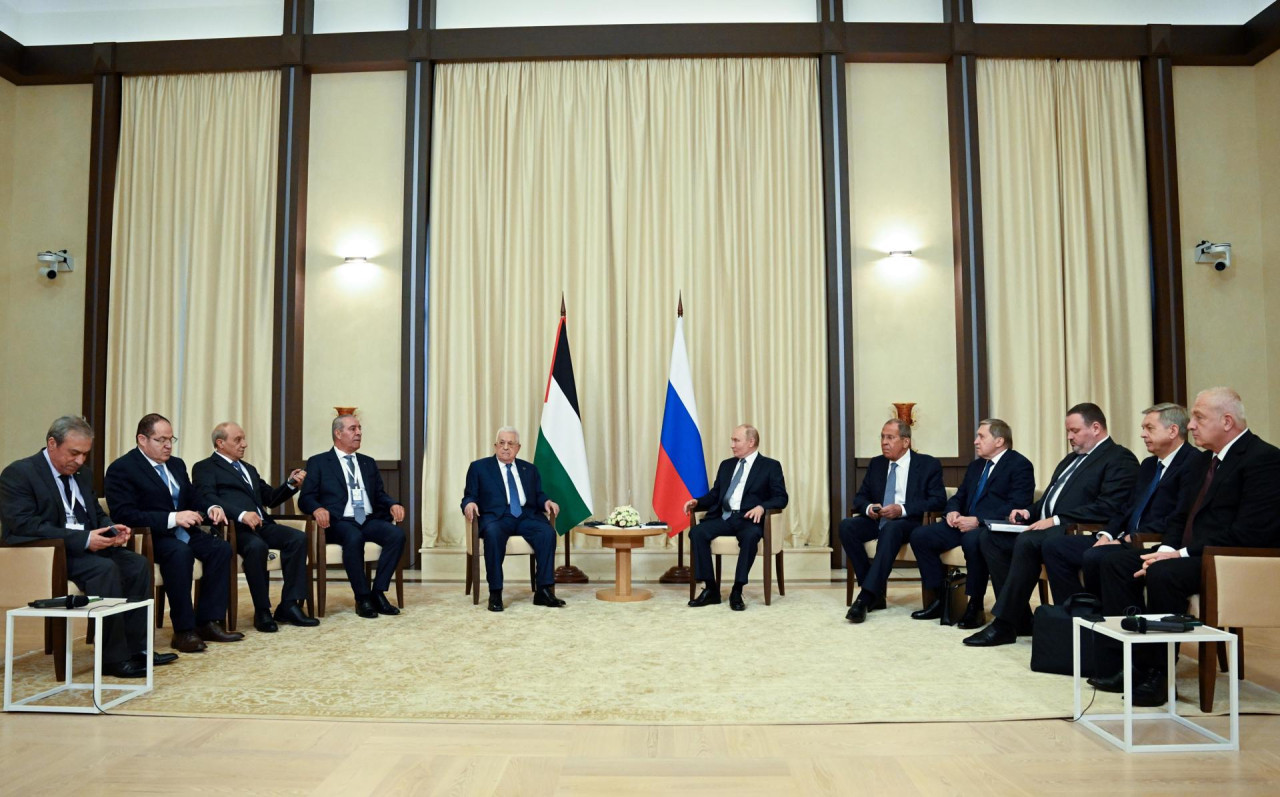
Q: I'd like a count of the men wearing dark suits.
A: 11